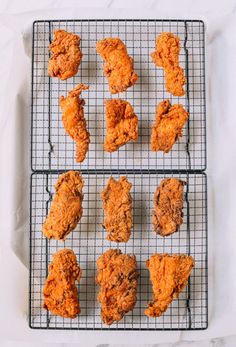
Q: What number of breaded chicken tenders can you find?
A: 12